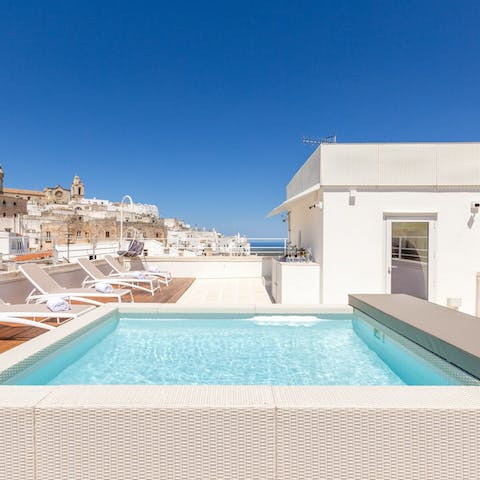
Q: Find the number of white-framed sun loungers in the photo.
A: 4